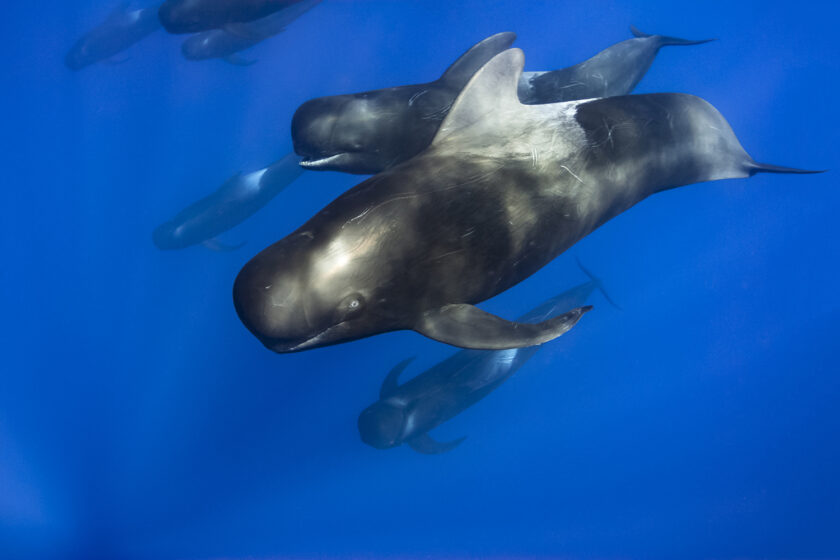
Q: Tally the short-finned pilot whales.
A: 7